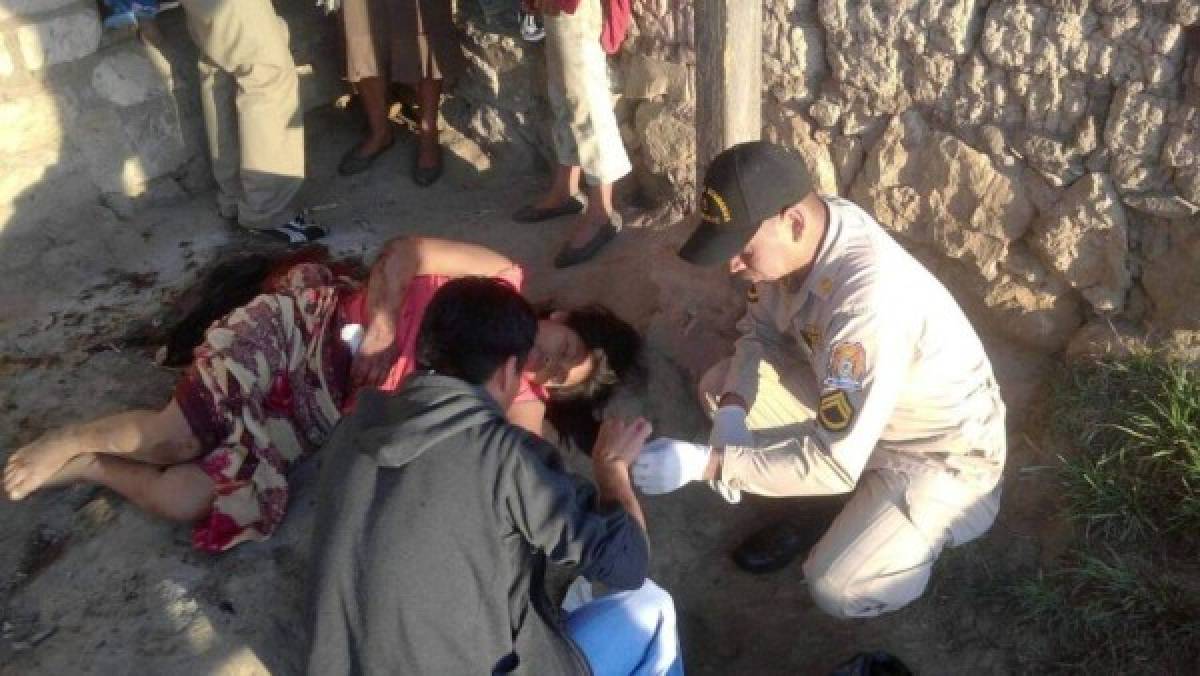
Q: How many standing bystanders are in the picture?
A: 3